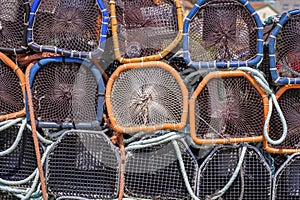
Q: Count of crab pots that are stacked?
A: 15